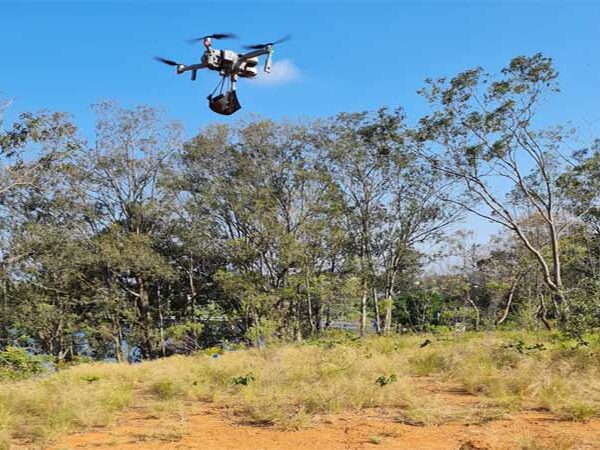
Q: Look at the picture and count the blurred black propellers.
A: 3